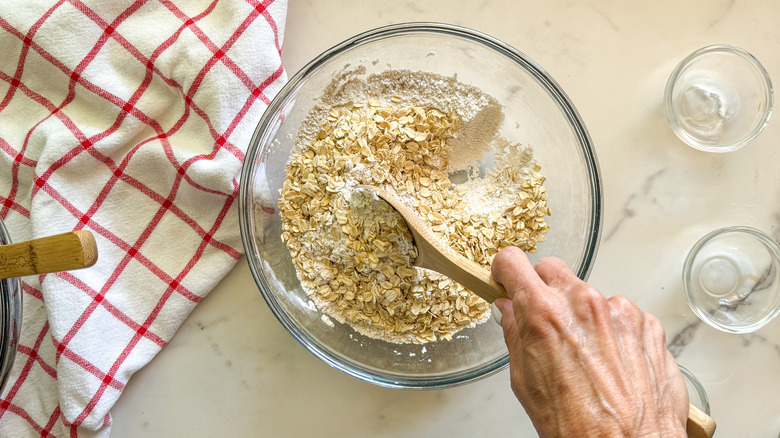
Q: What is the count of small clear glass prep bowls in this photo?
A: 3